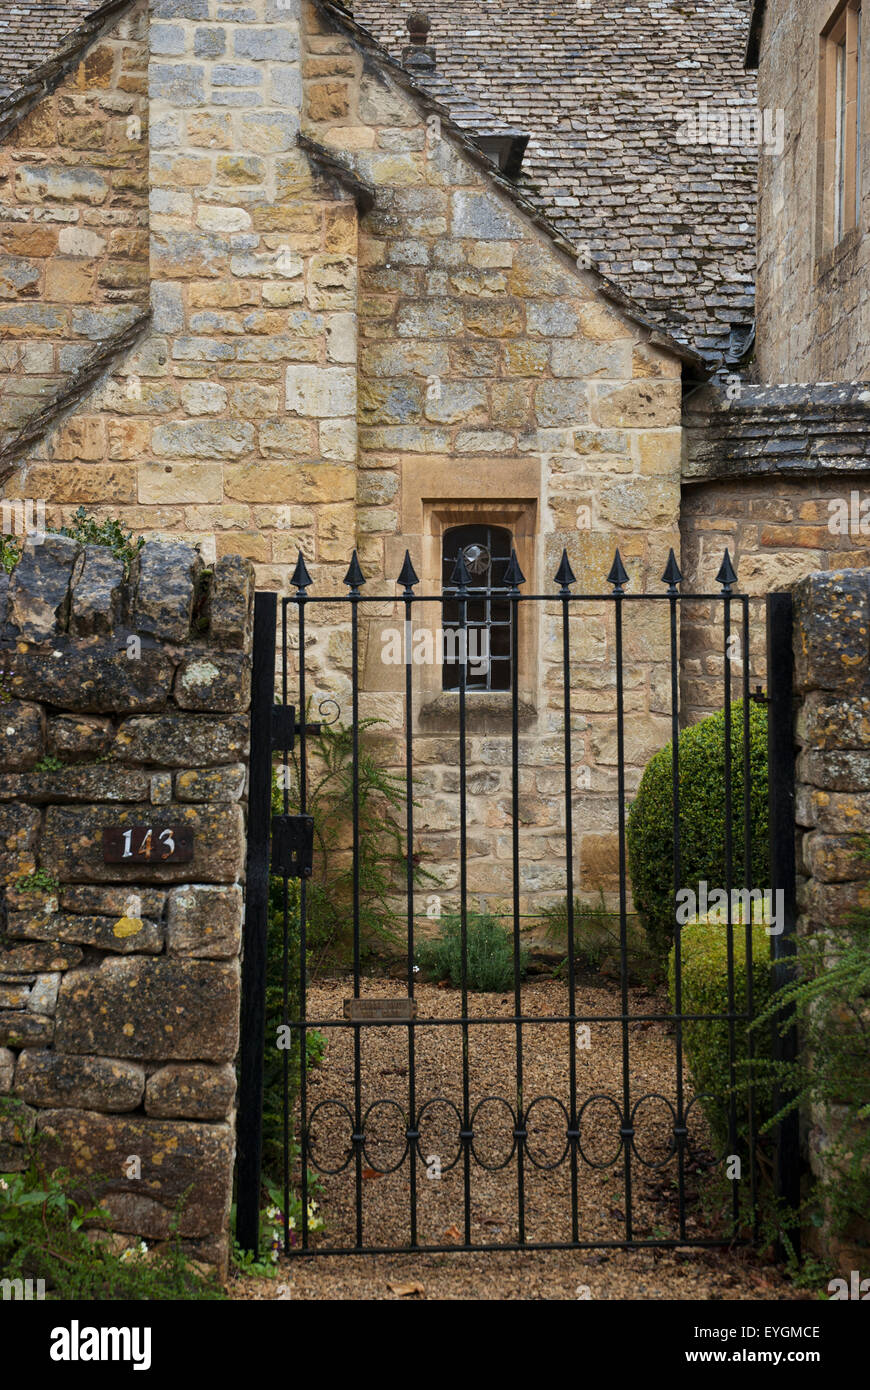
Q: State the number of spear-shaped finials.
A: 9